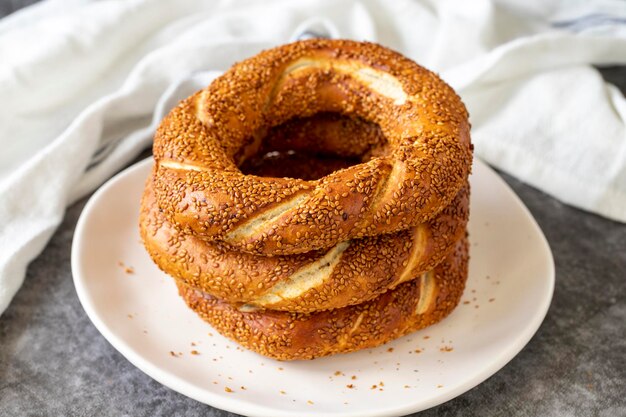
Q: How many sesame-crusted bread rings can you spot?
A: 3